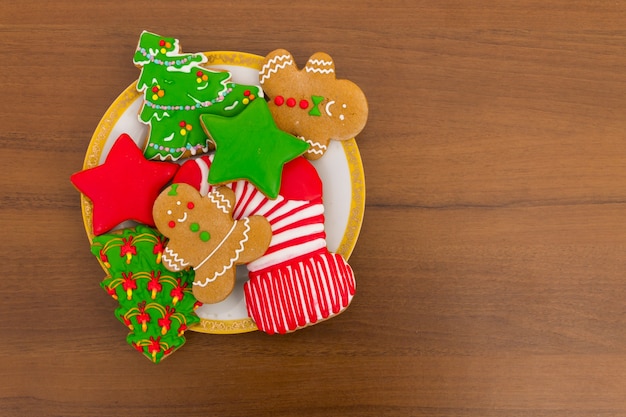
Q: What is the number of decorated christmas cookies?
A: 7